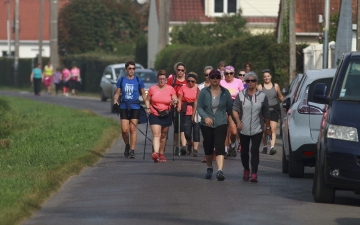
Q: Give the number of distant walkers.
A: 5